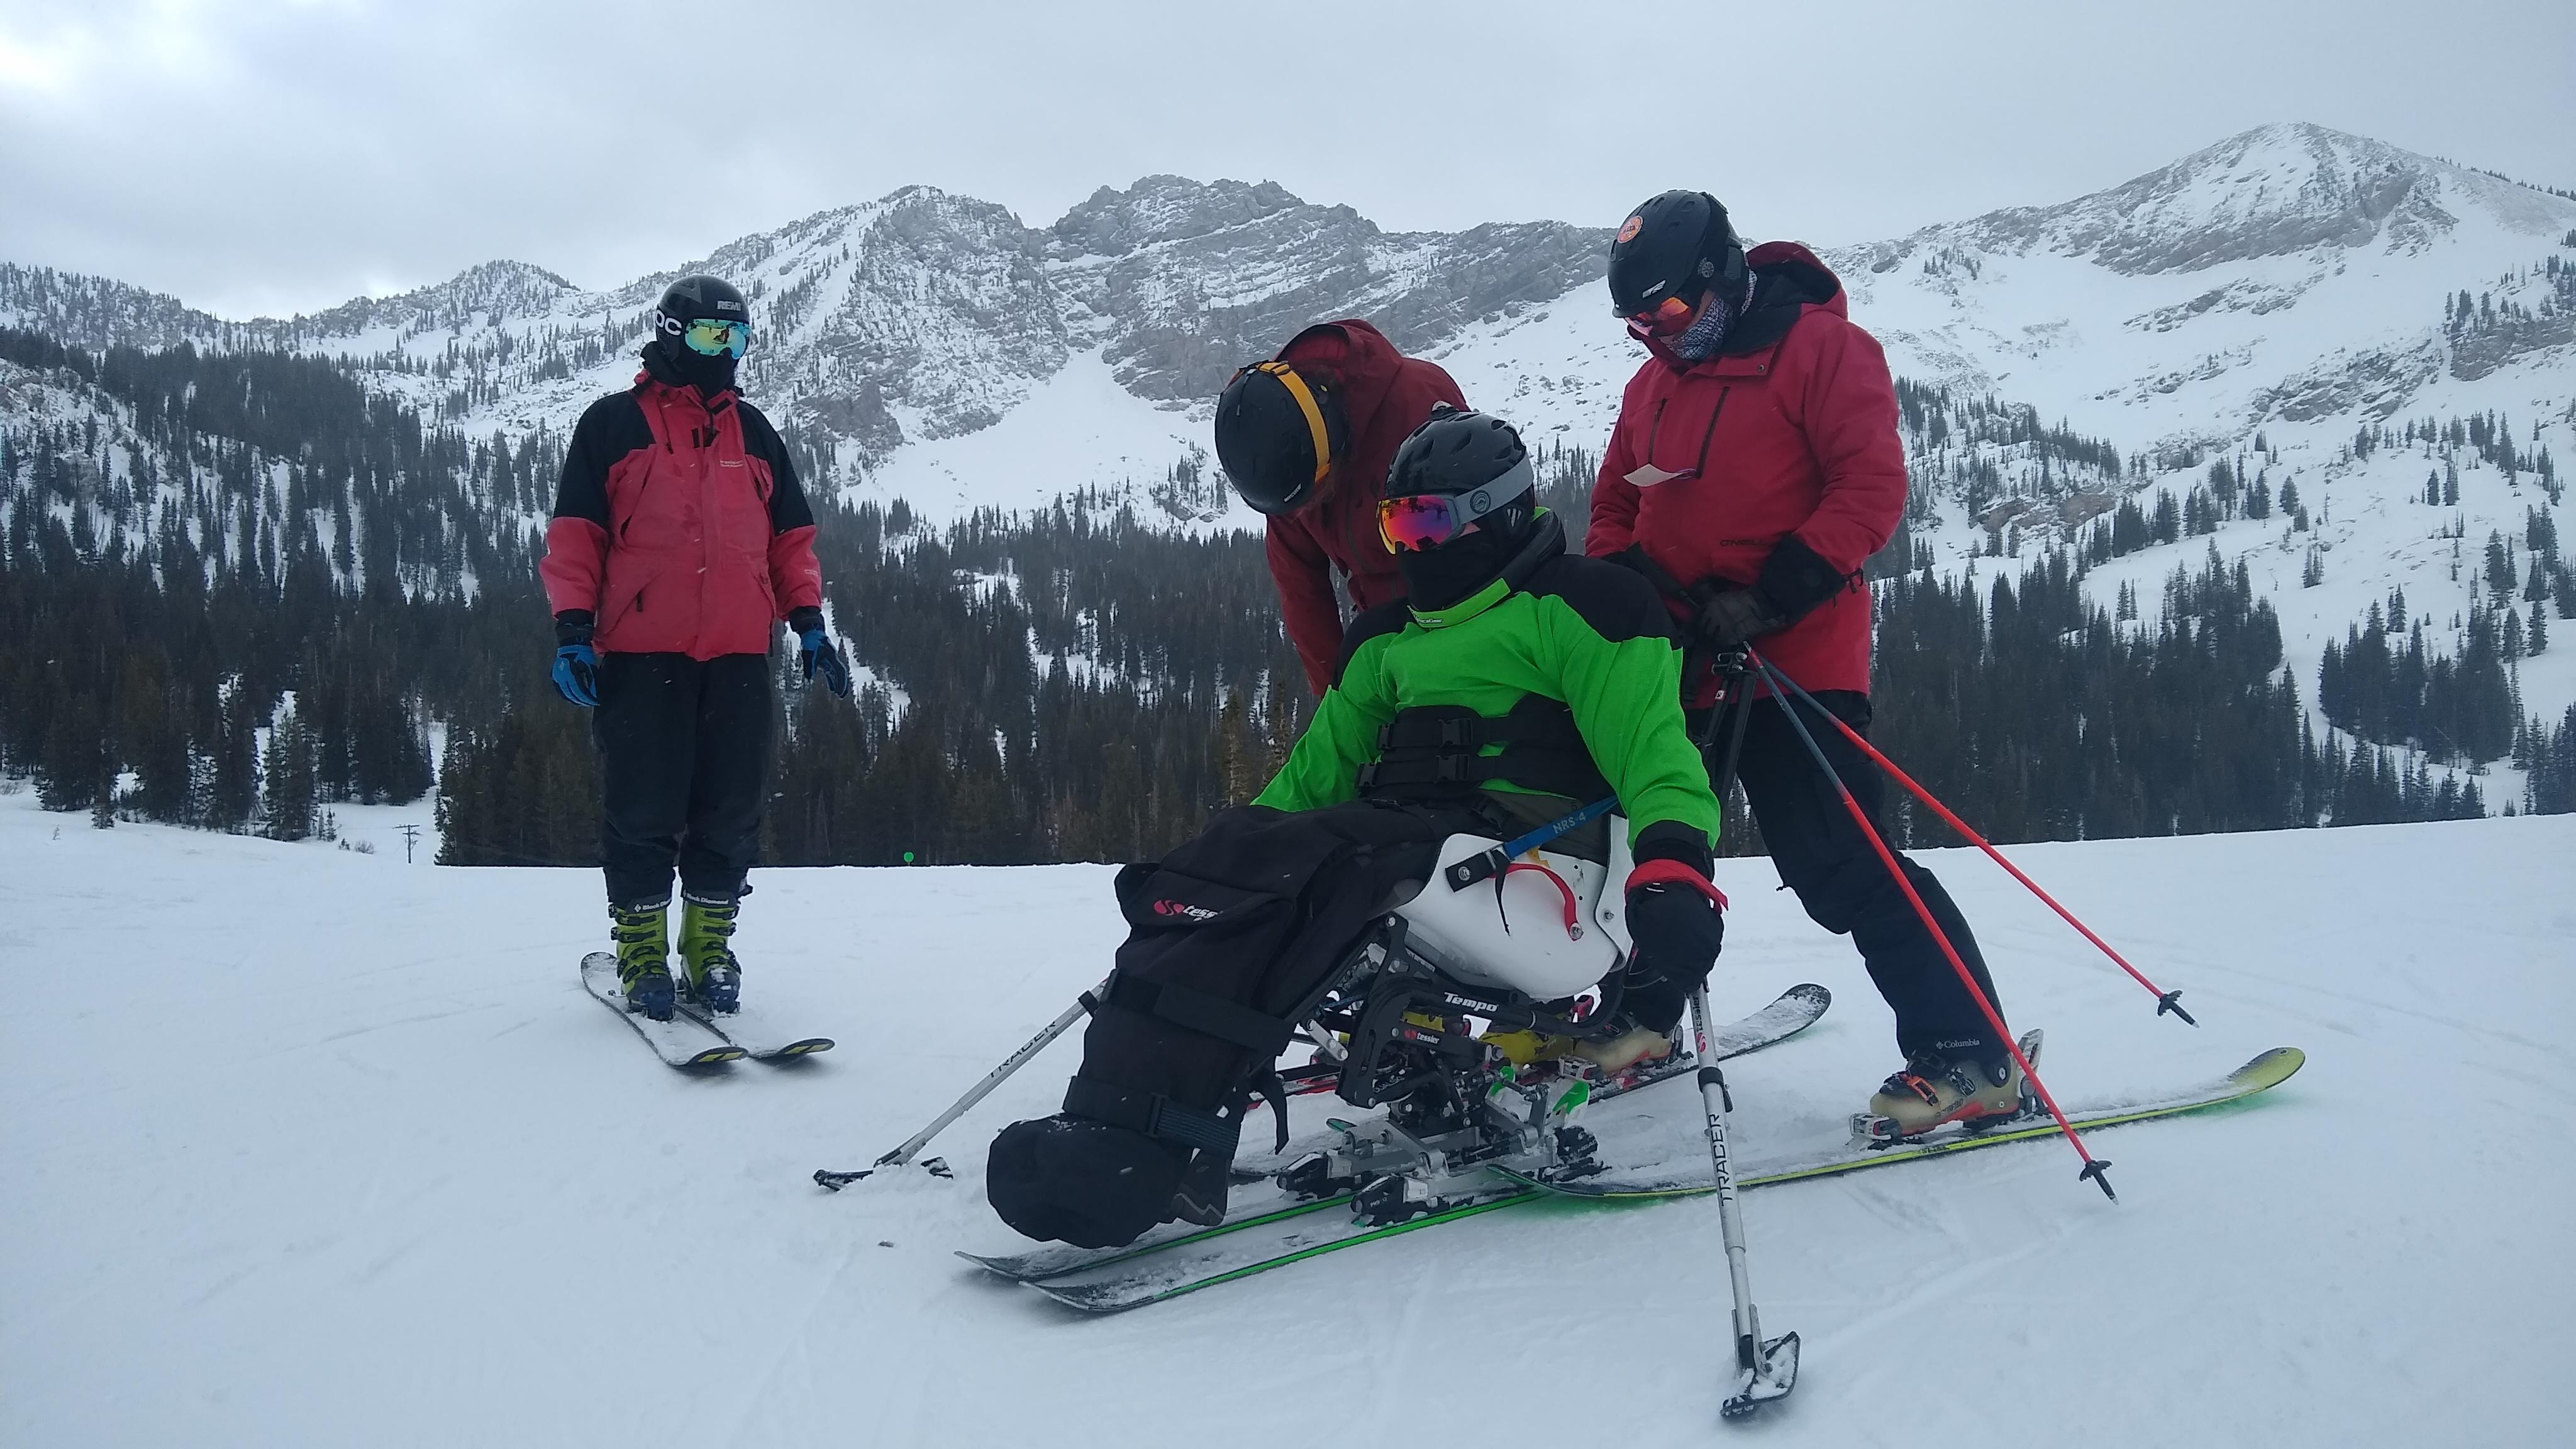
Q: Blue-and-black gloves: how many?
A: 2